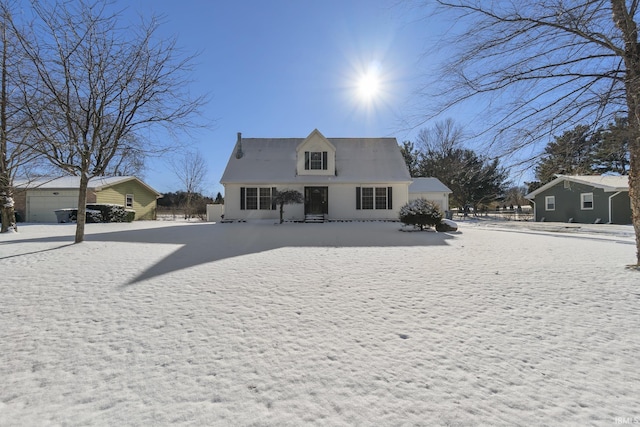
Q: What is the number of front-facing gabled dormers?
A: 1